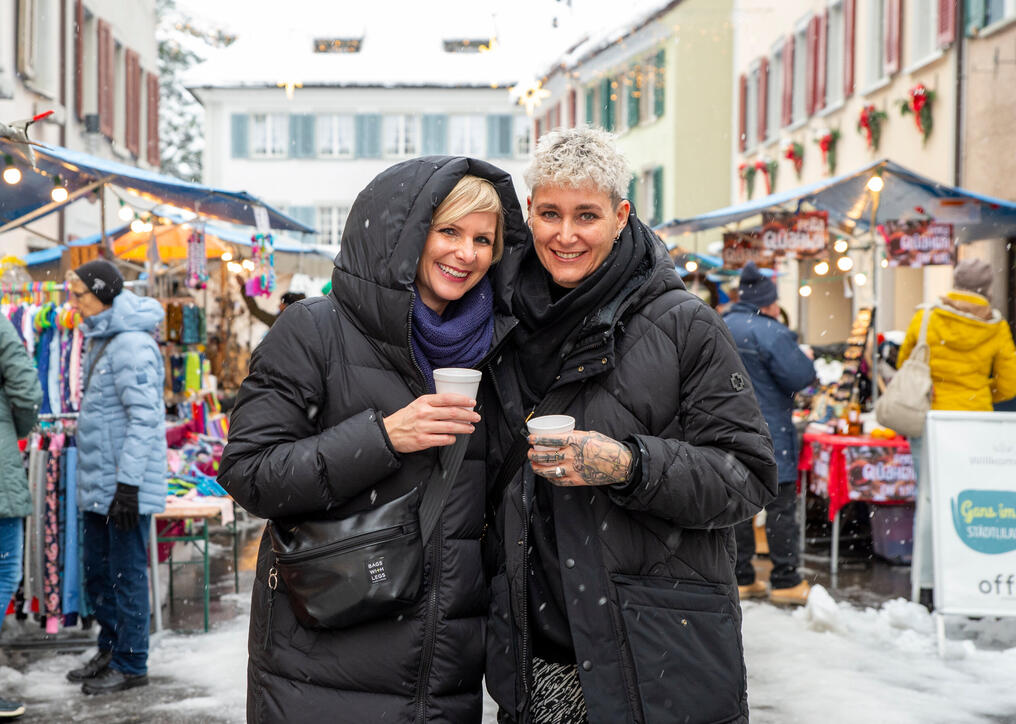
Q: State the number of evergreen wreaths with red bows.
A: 6